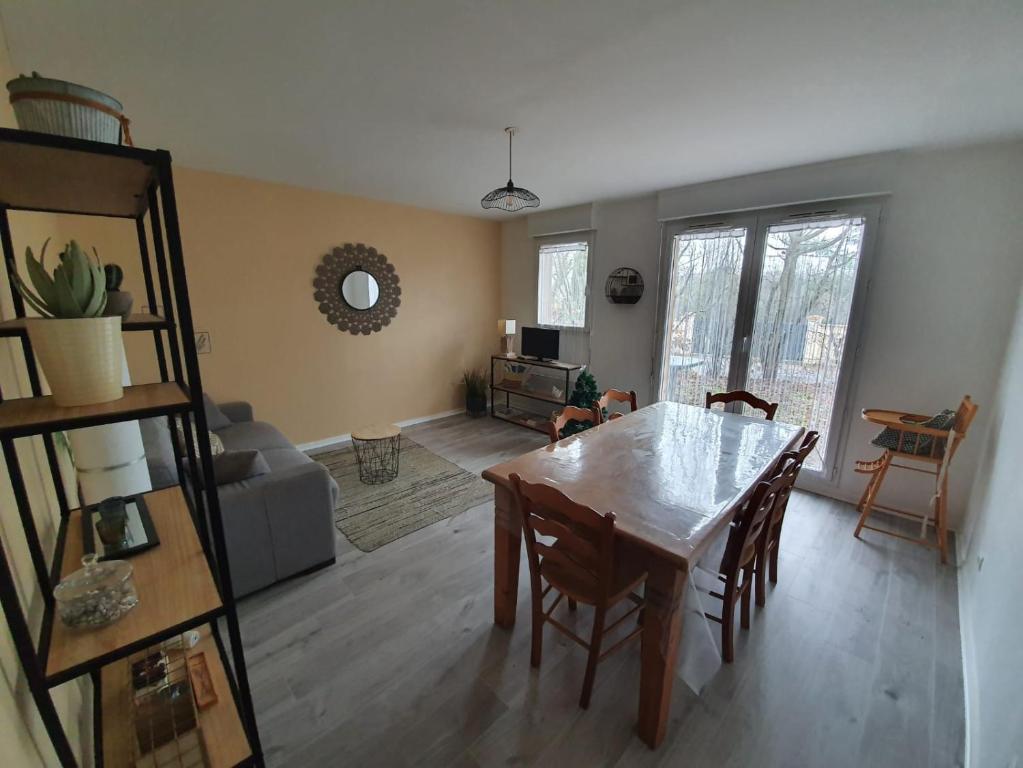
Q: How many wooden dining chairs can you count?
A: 6